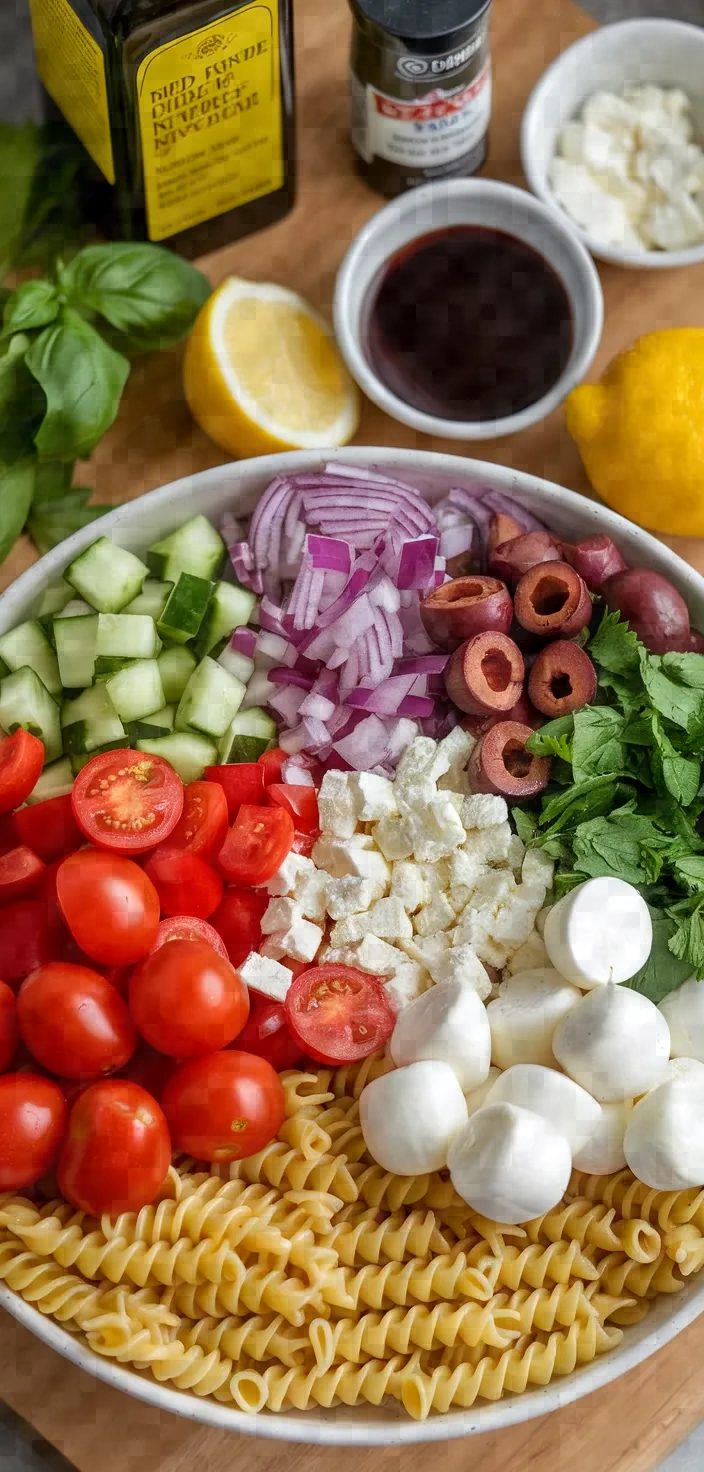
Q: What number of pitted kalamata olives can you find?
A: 5